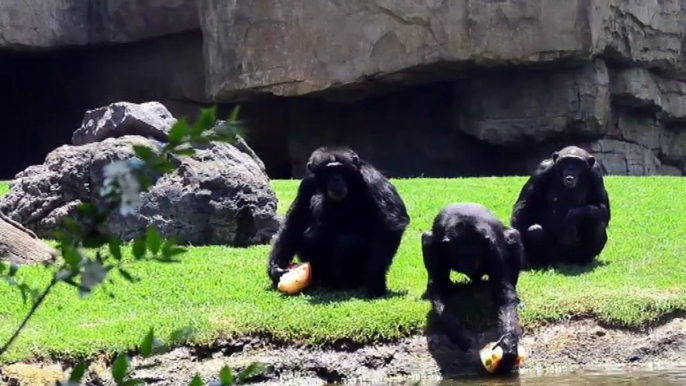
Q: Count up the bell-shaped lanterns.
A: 0